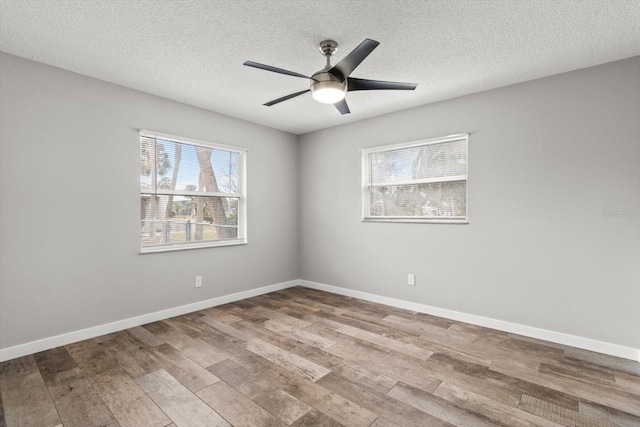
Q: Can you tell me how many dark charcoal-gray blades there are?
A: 5